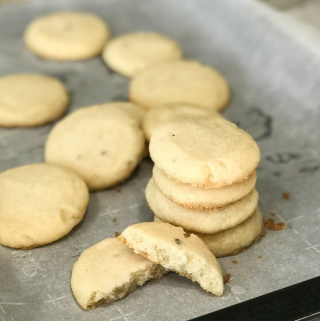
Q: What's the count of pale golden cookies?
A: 13